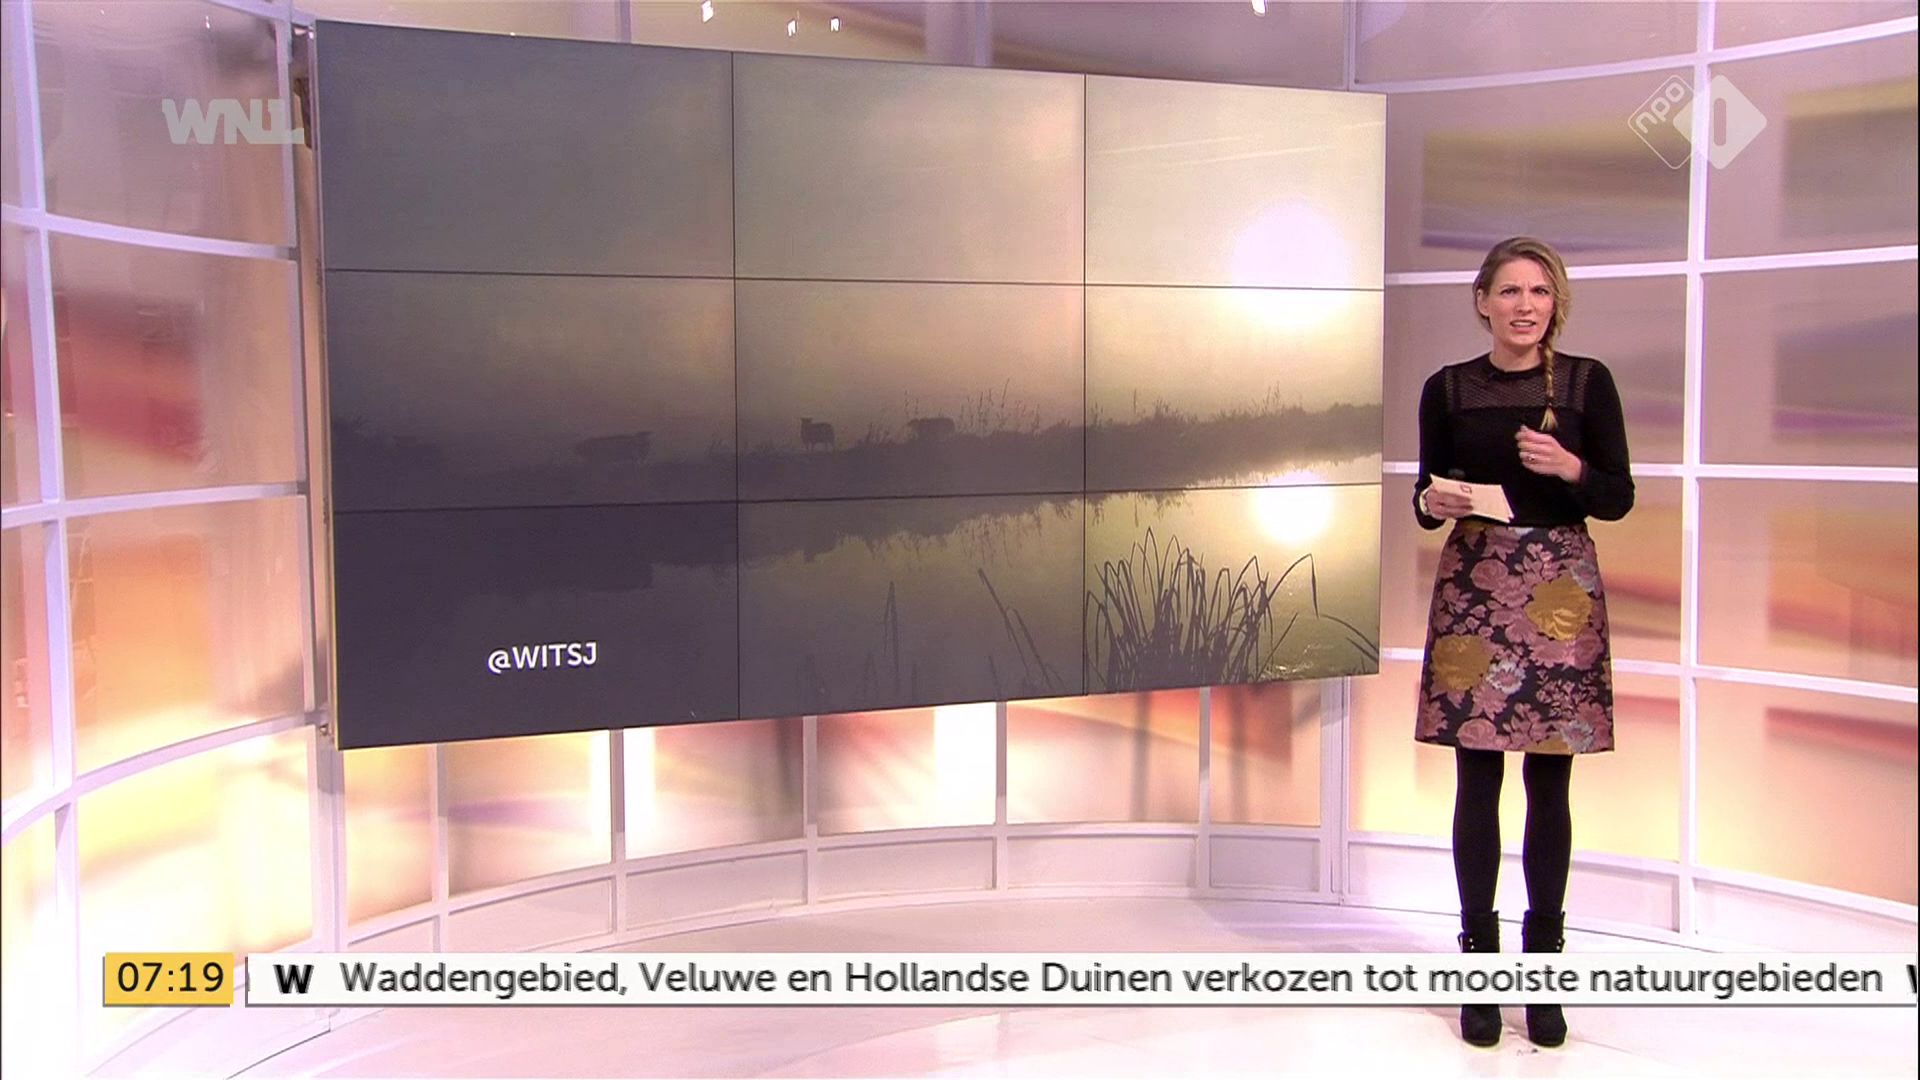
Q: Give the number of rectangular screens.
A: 9